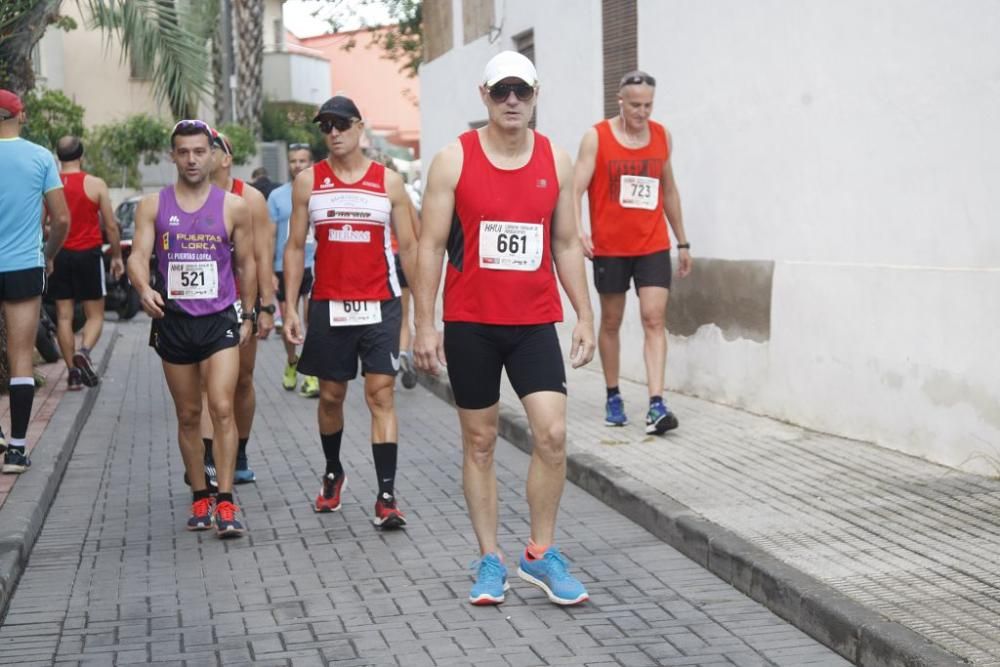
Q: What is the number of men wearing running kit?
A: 8